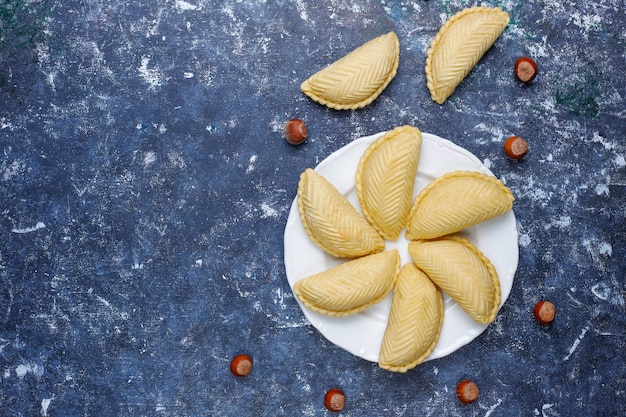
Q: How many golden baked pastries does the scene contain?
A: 8